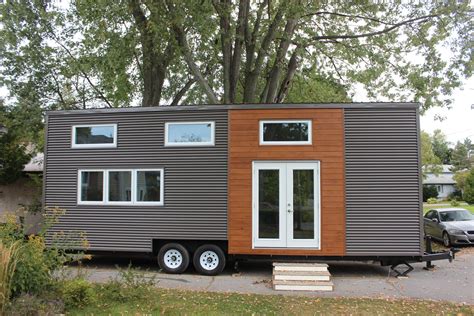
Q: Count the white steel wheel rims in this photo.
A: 2